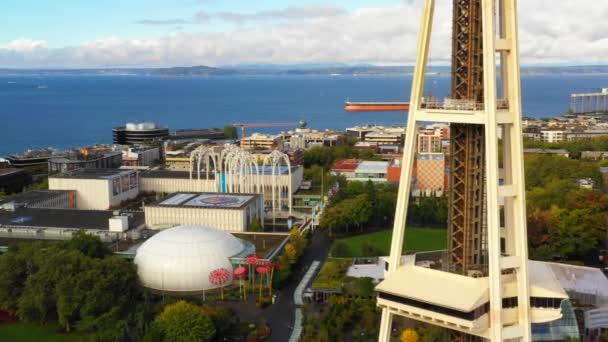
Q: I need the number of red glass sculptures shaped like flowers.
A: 5